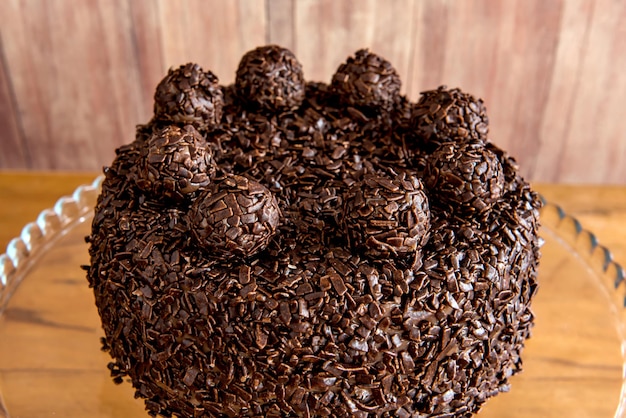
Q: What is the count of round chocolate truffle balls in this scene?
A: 8